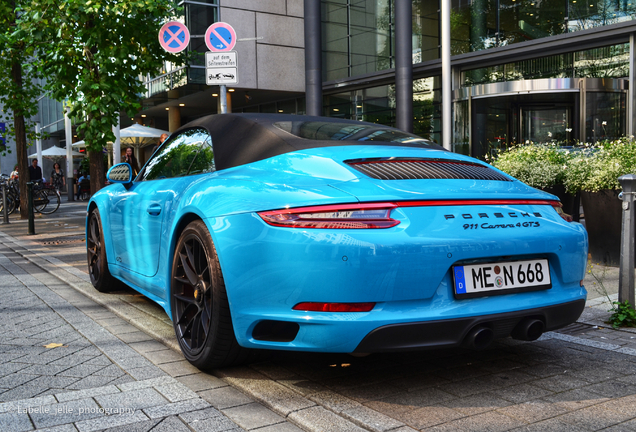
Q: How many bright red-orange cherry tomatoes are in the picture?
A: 0